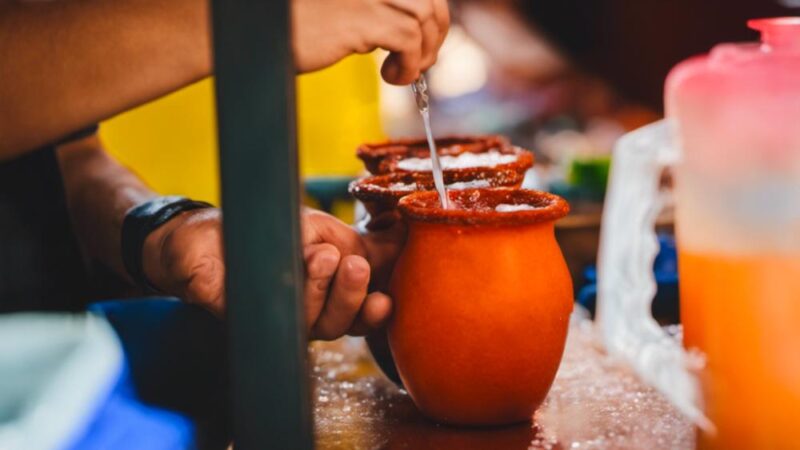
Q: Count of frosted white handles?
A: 1